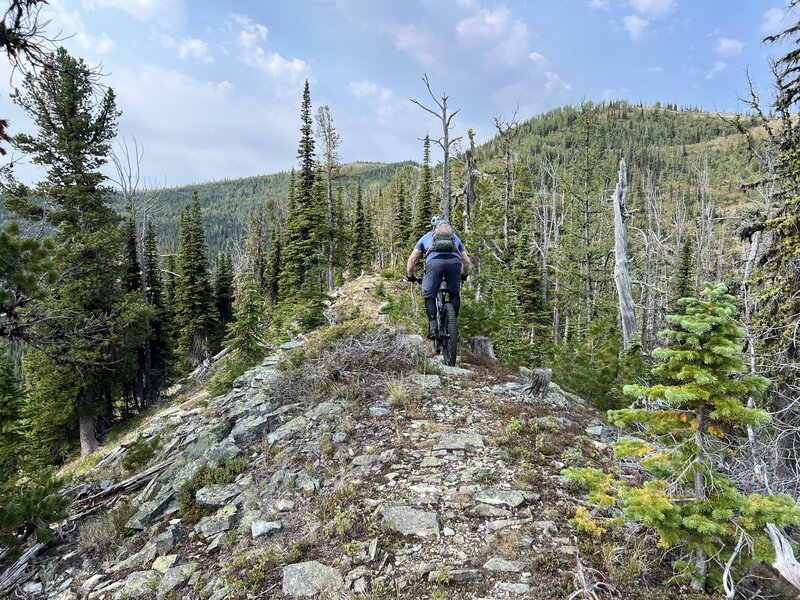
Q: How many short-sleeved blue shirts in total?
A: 1